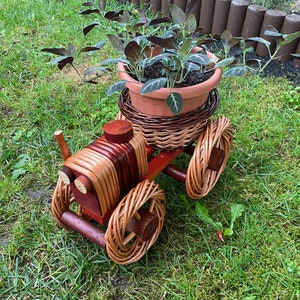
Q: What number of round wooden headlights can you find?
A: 2